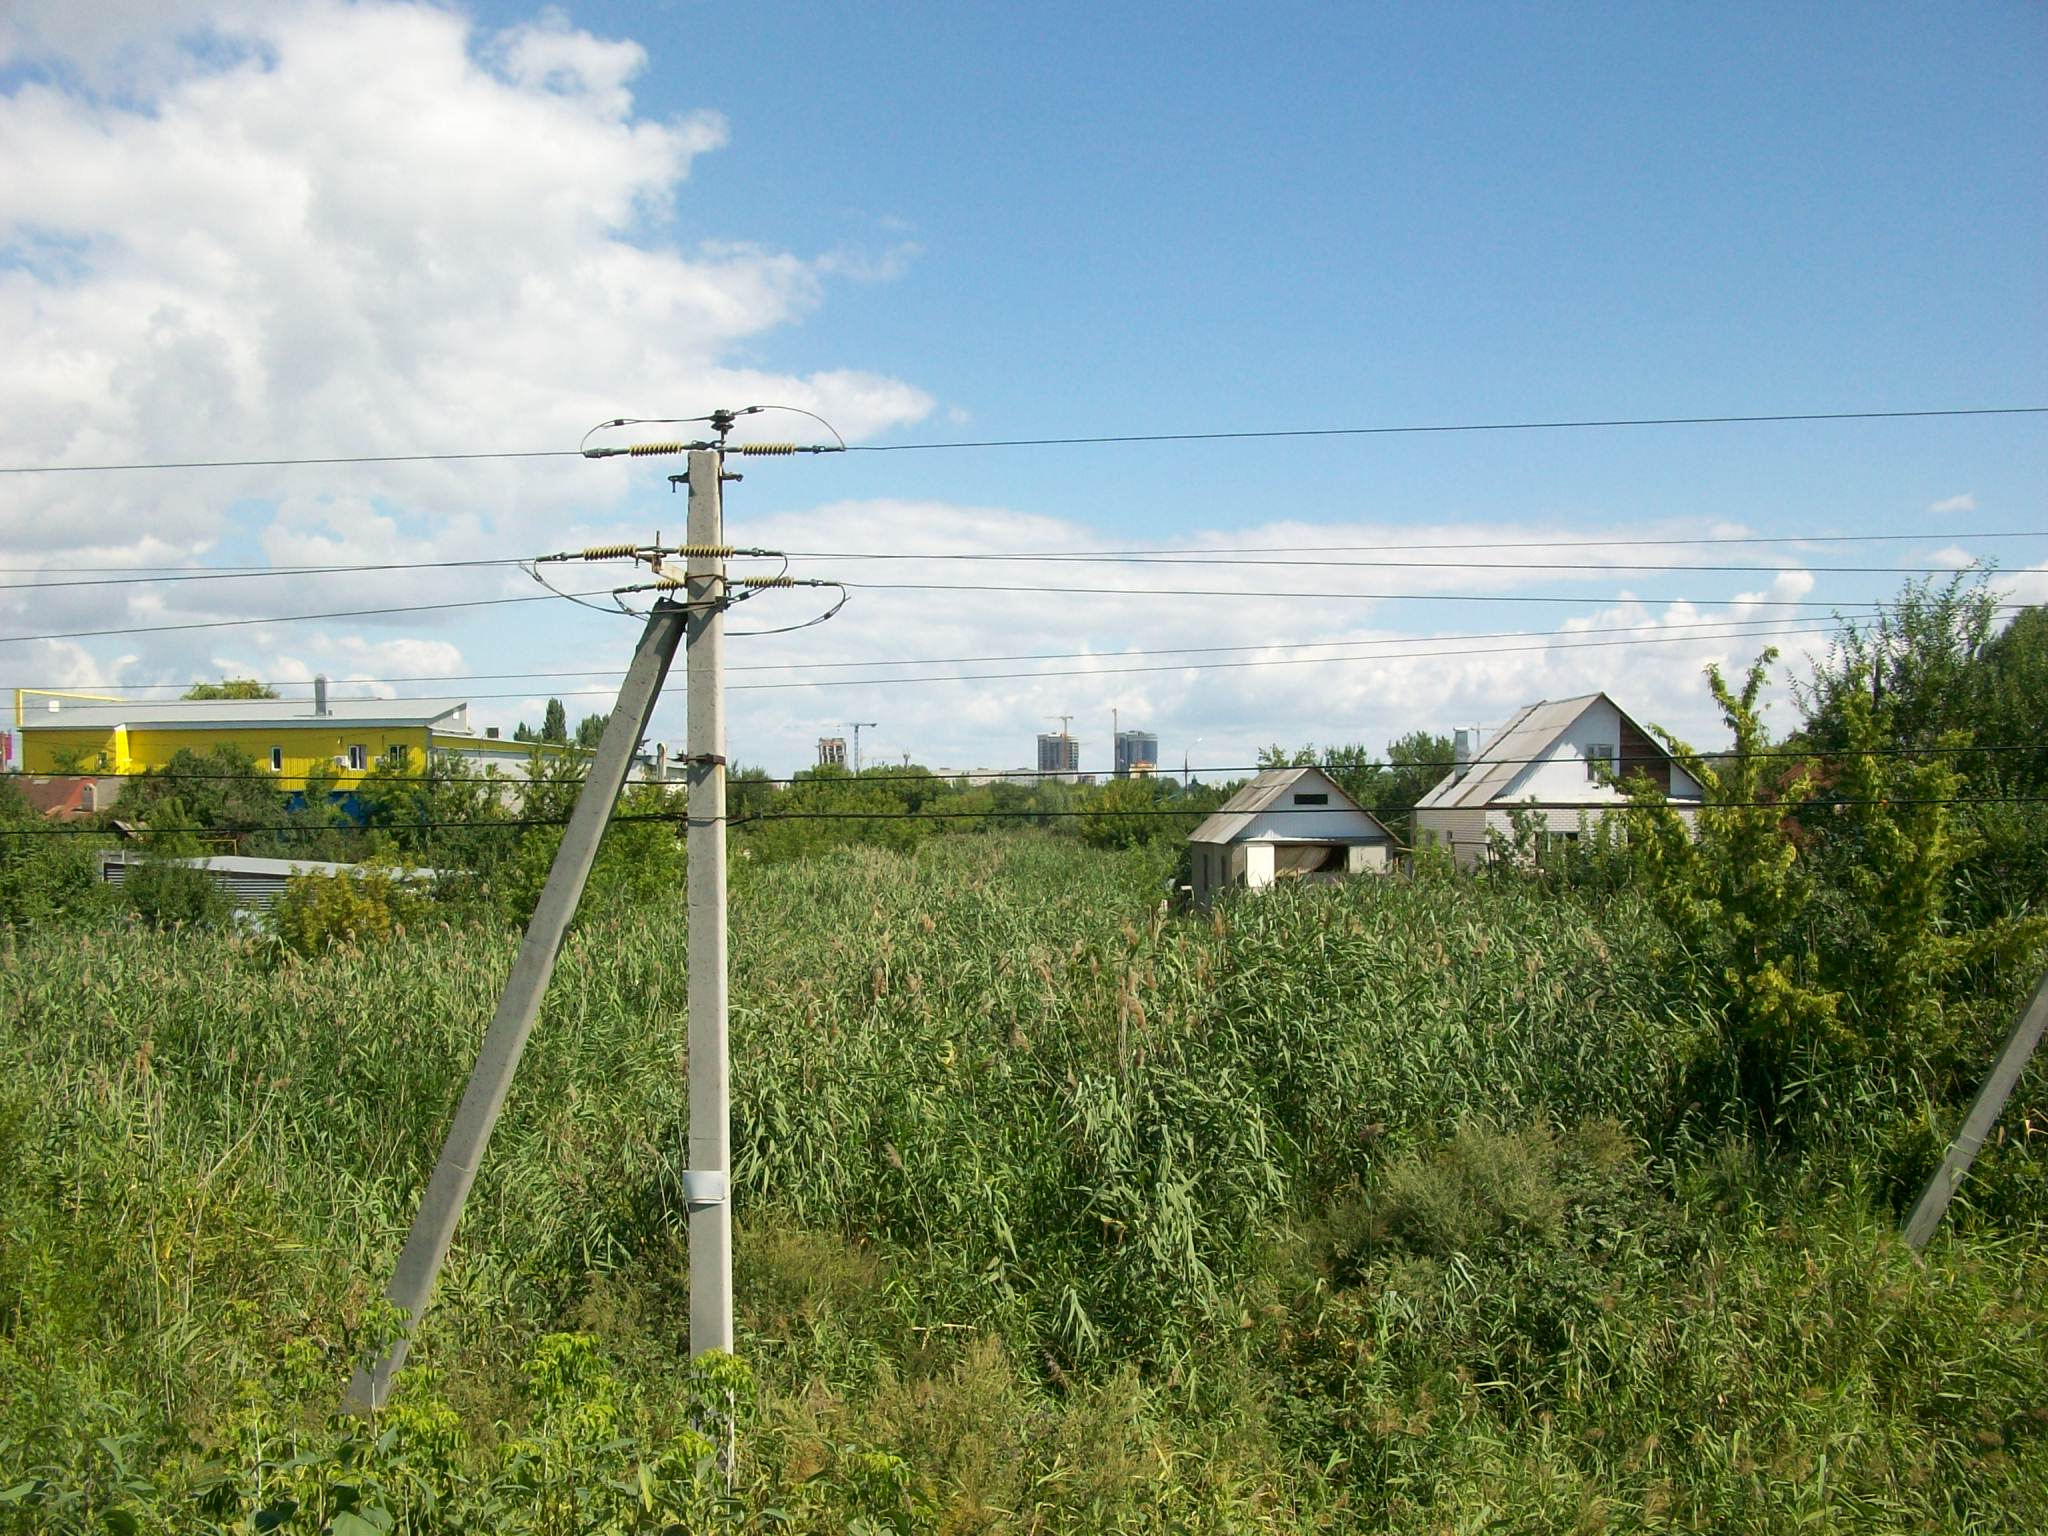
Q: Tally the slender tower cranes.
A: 3